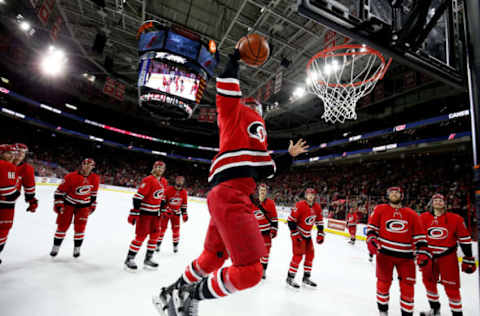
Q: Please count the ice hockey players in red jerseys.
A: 11